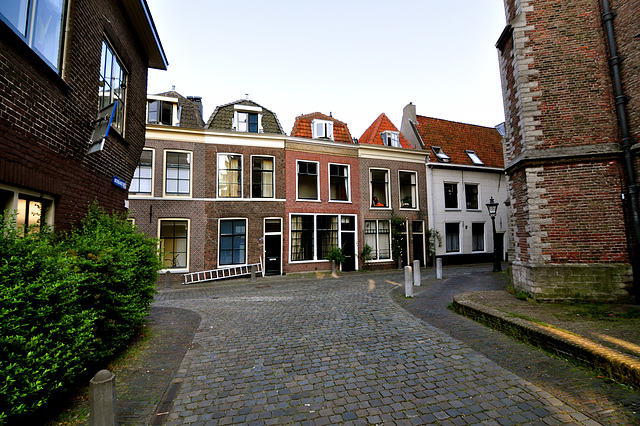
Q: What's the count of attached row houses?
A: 5